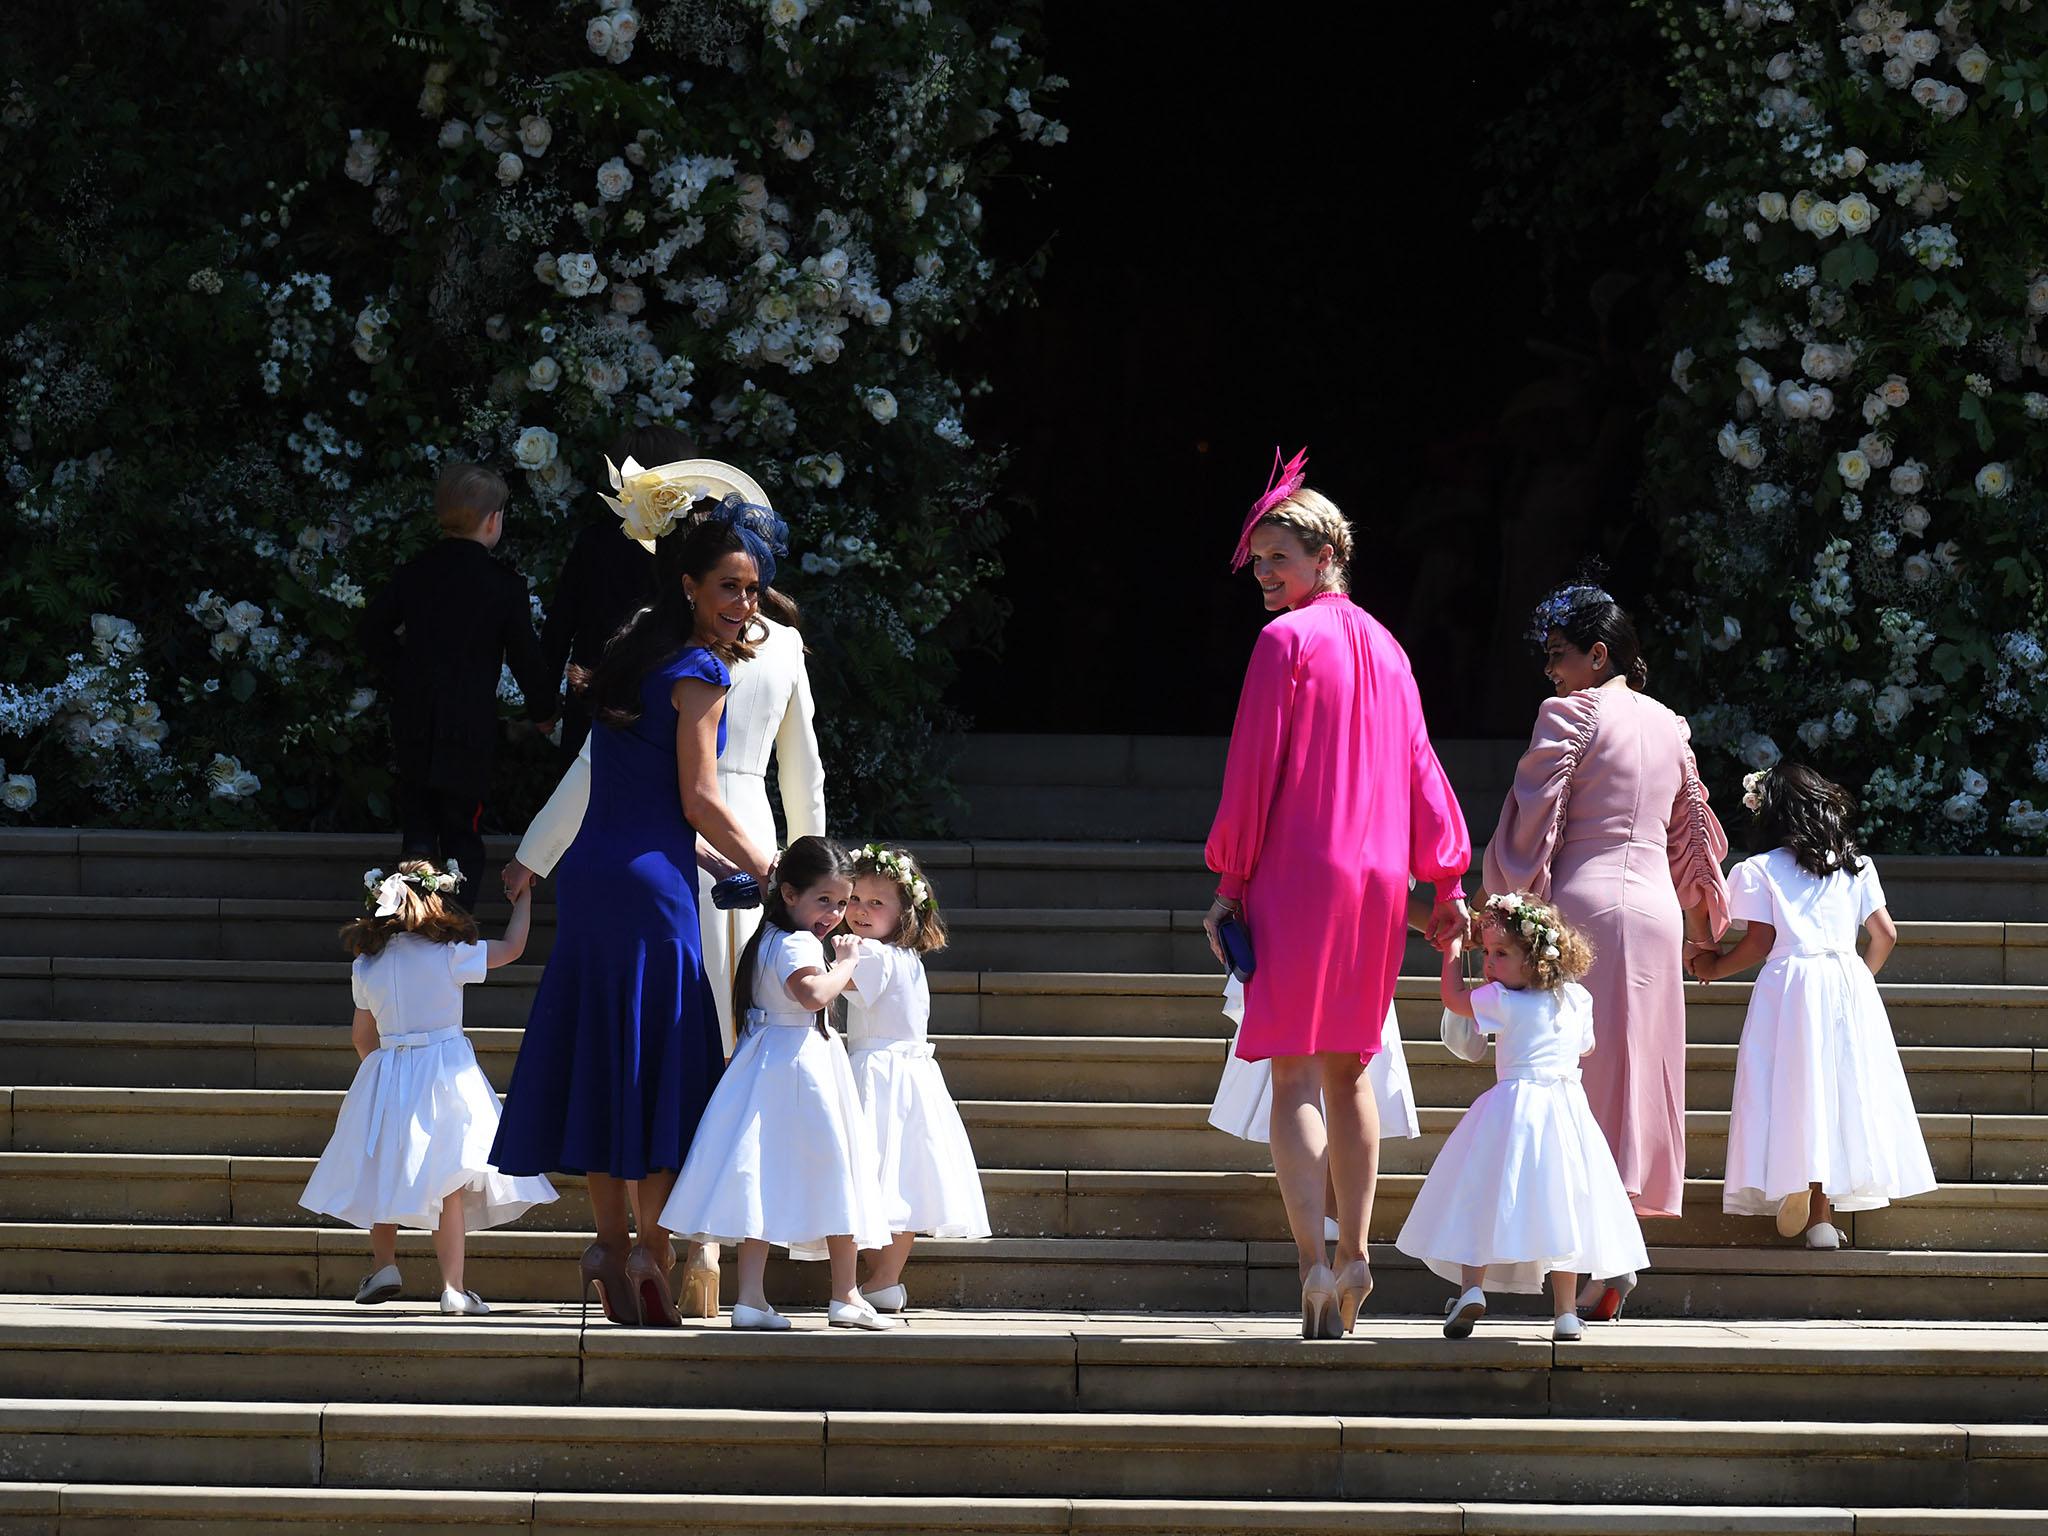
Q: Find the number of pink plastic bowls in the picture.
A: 0